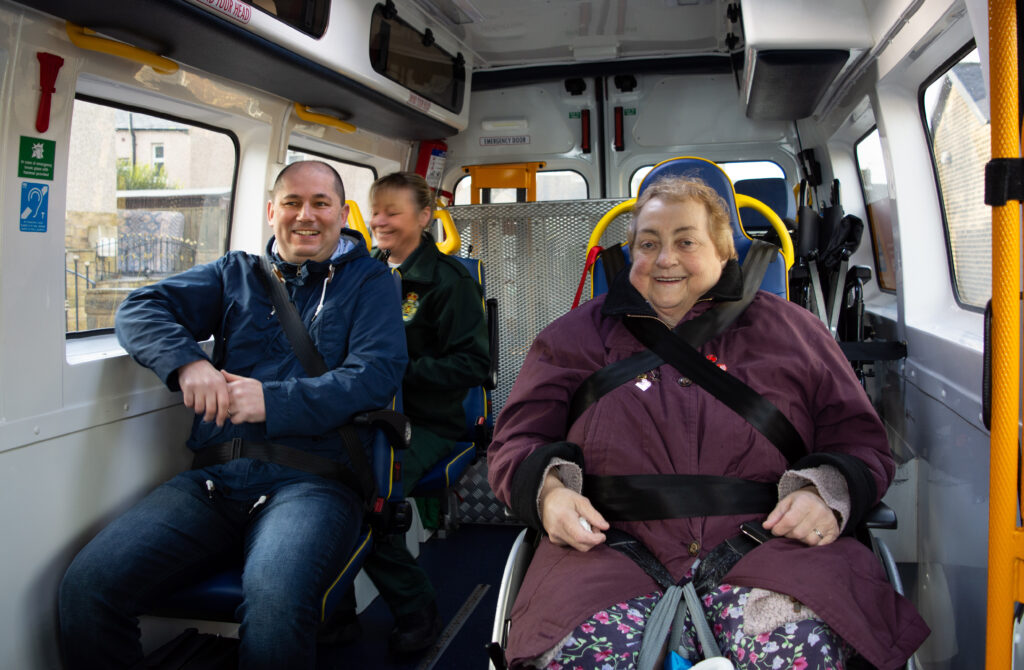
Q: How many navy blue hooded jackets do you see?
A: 1